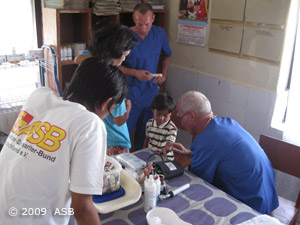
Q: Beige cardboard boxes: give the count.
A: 4